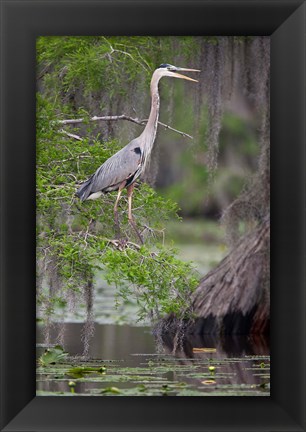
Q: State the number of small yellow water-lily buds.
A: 2